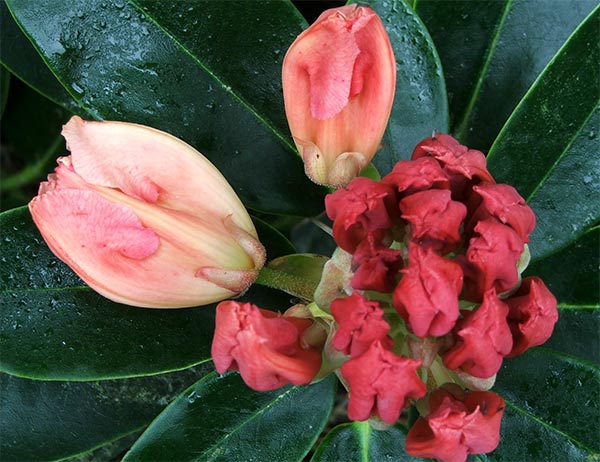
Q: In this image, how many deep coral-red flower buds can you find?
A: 14